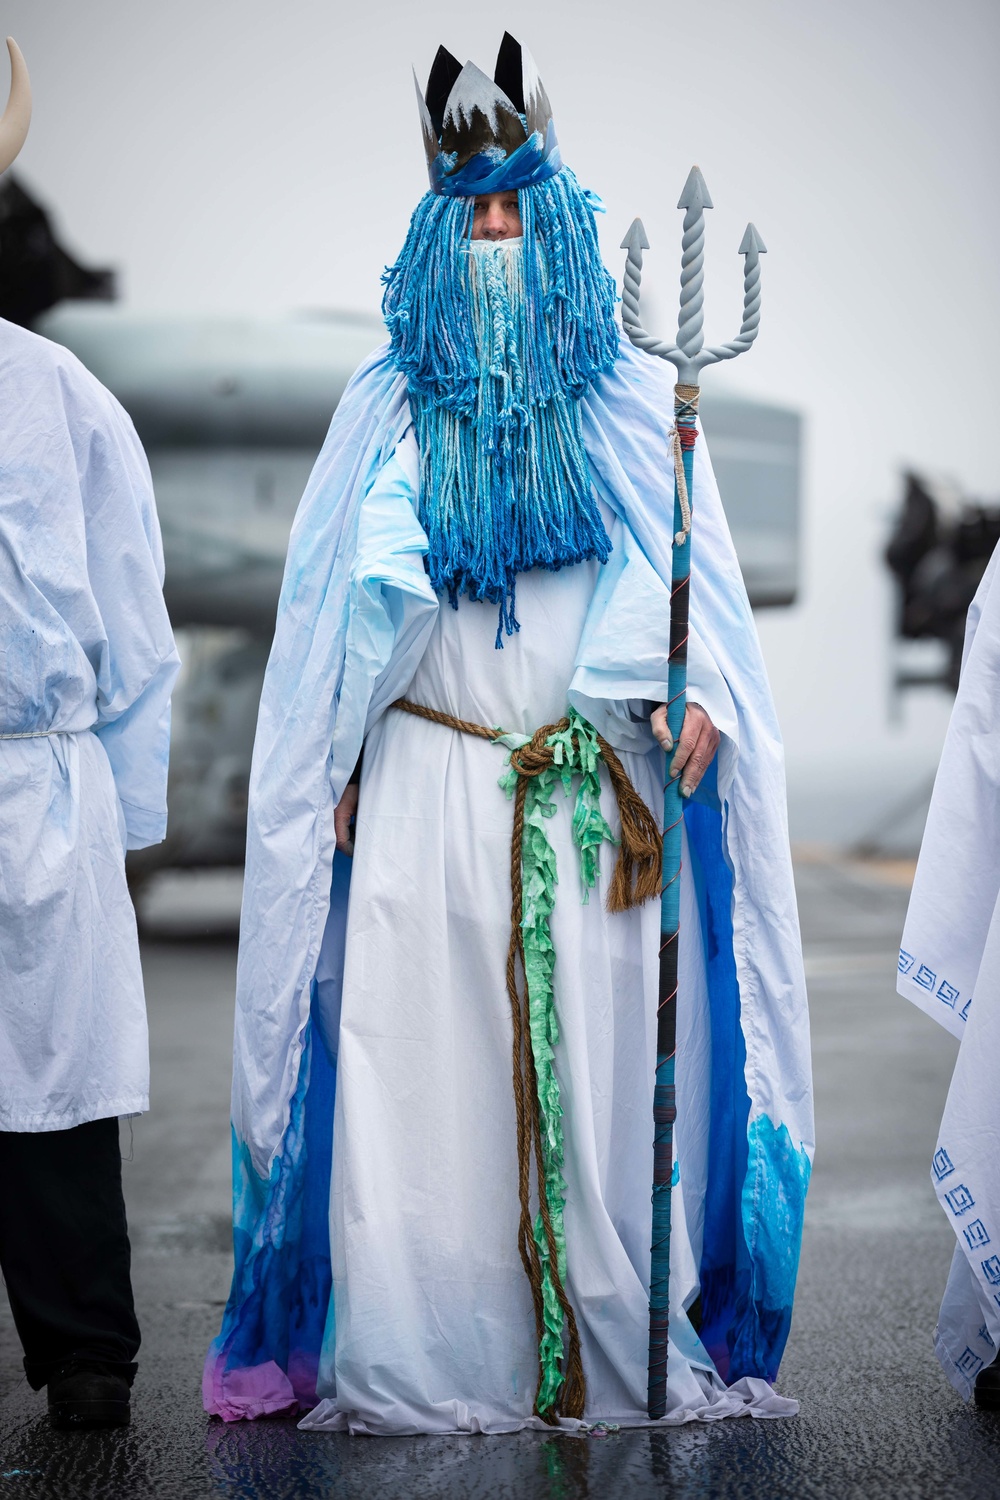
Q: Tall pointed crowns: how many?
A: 1